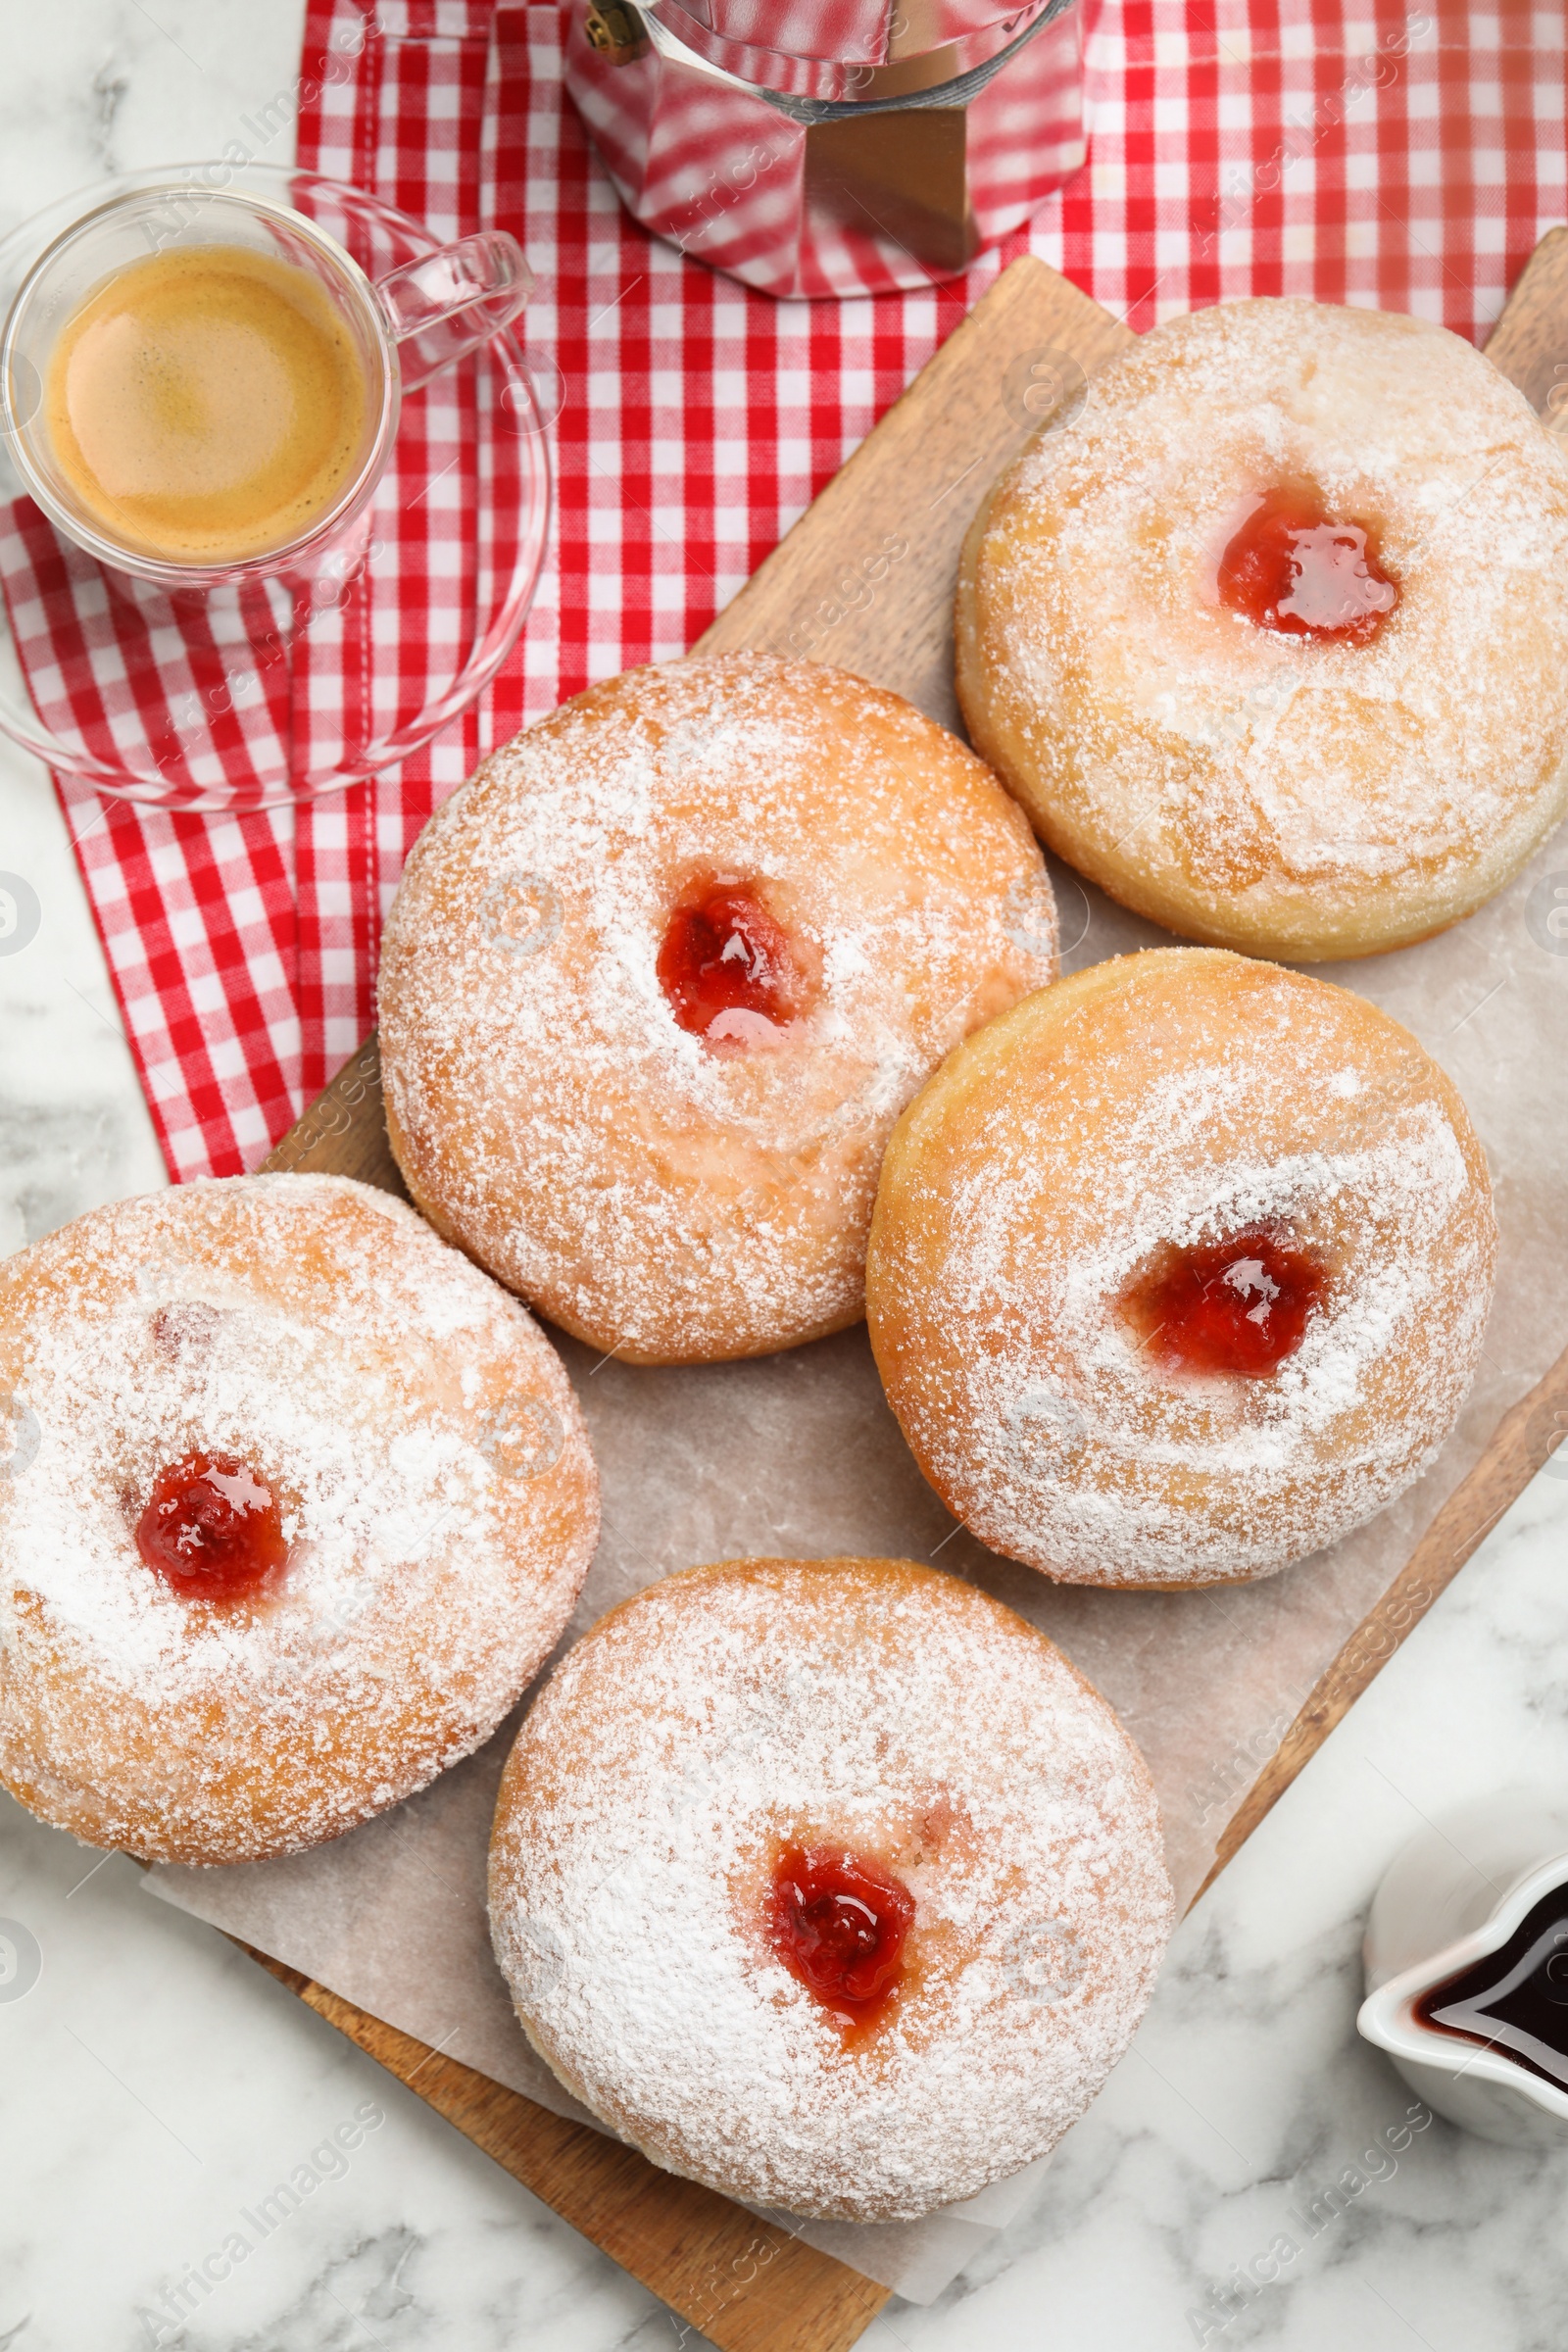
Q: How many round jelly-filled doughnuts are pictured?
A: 5